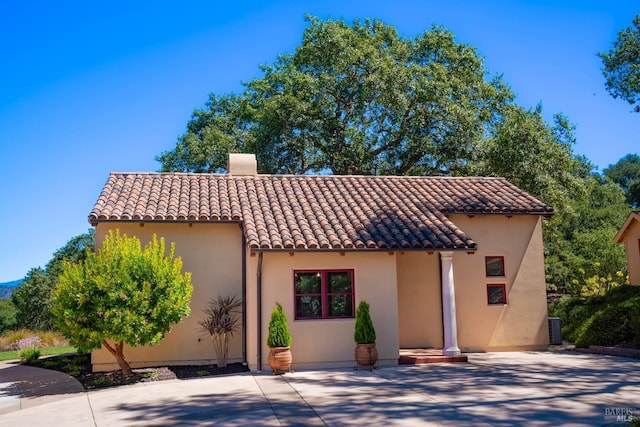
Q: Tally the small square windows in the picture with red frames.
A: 2